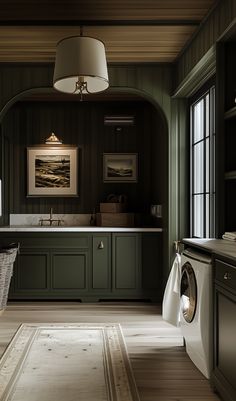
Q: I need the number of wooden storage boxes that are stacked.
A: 2